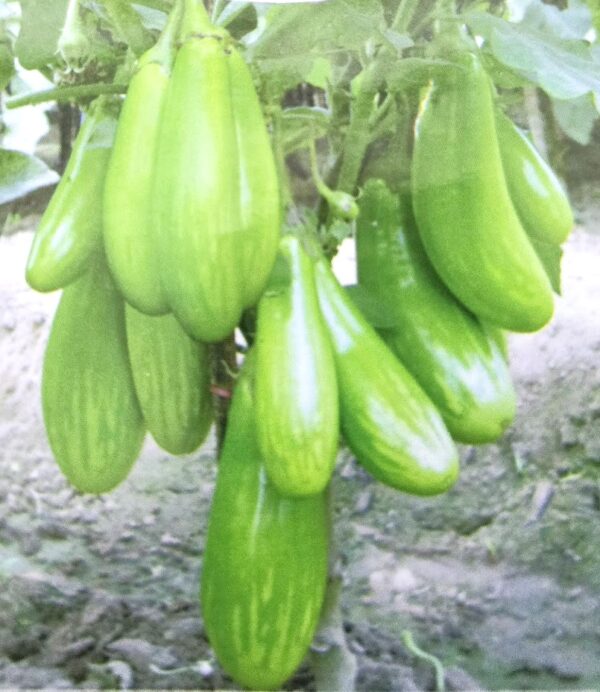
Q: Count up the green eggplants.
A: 12